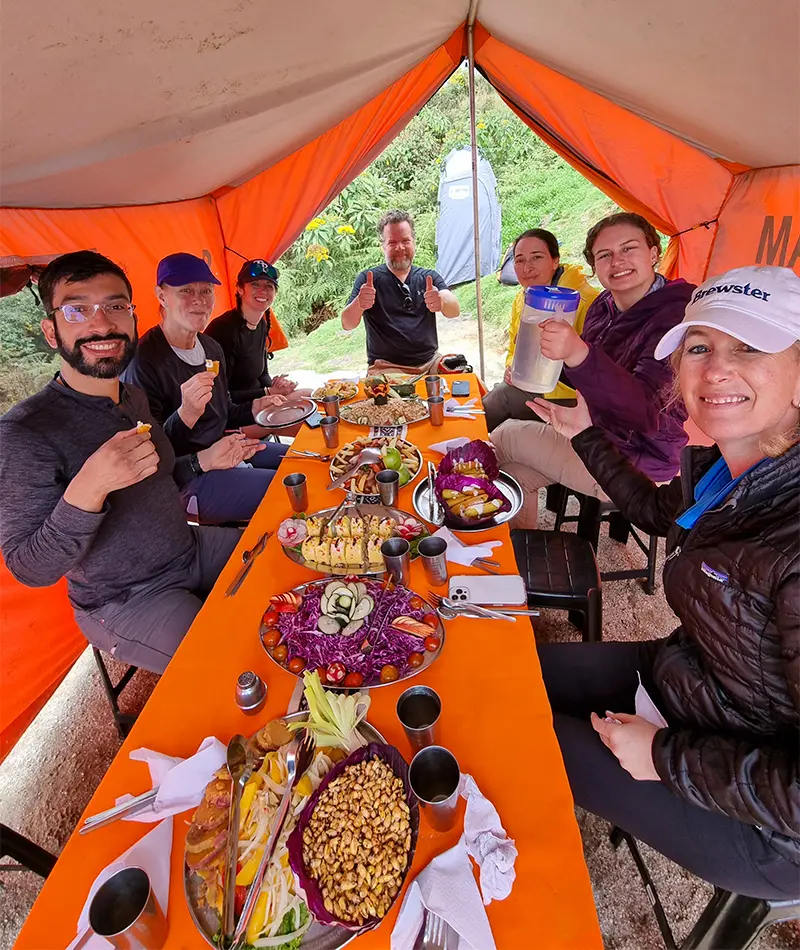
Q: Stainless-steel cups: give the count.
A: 11